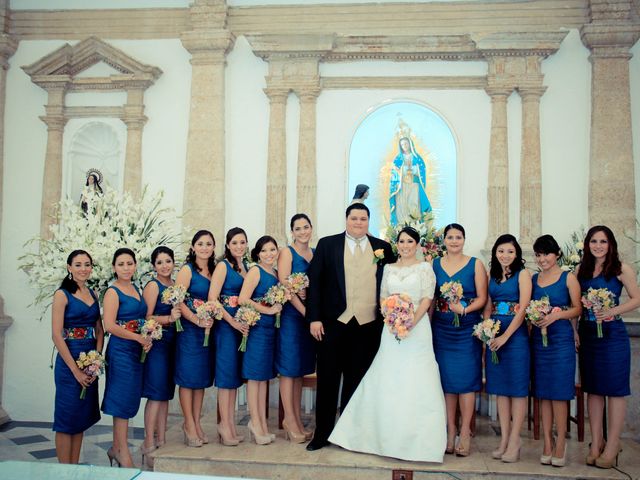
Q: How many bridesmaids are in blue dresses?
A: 11